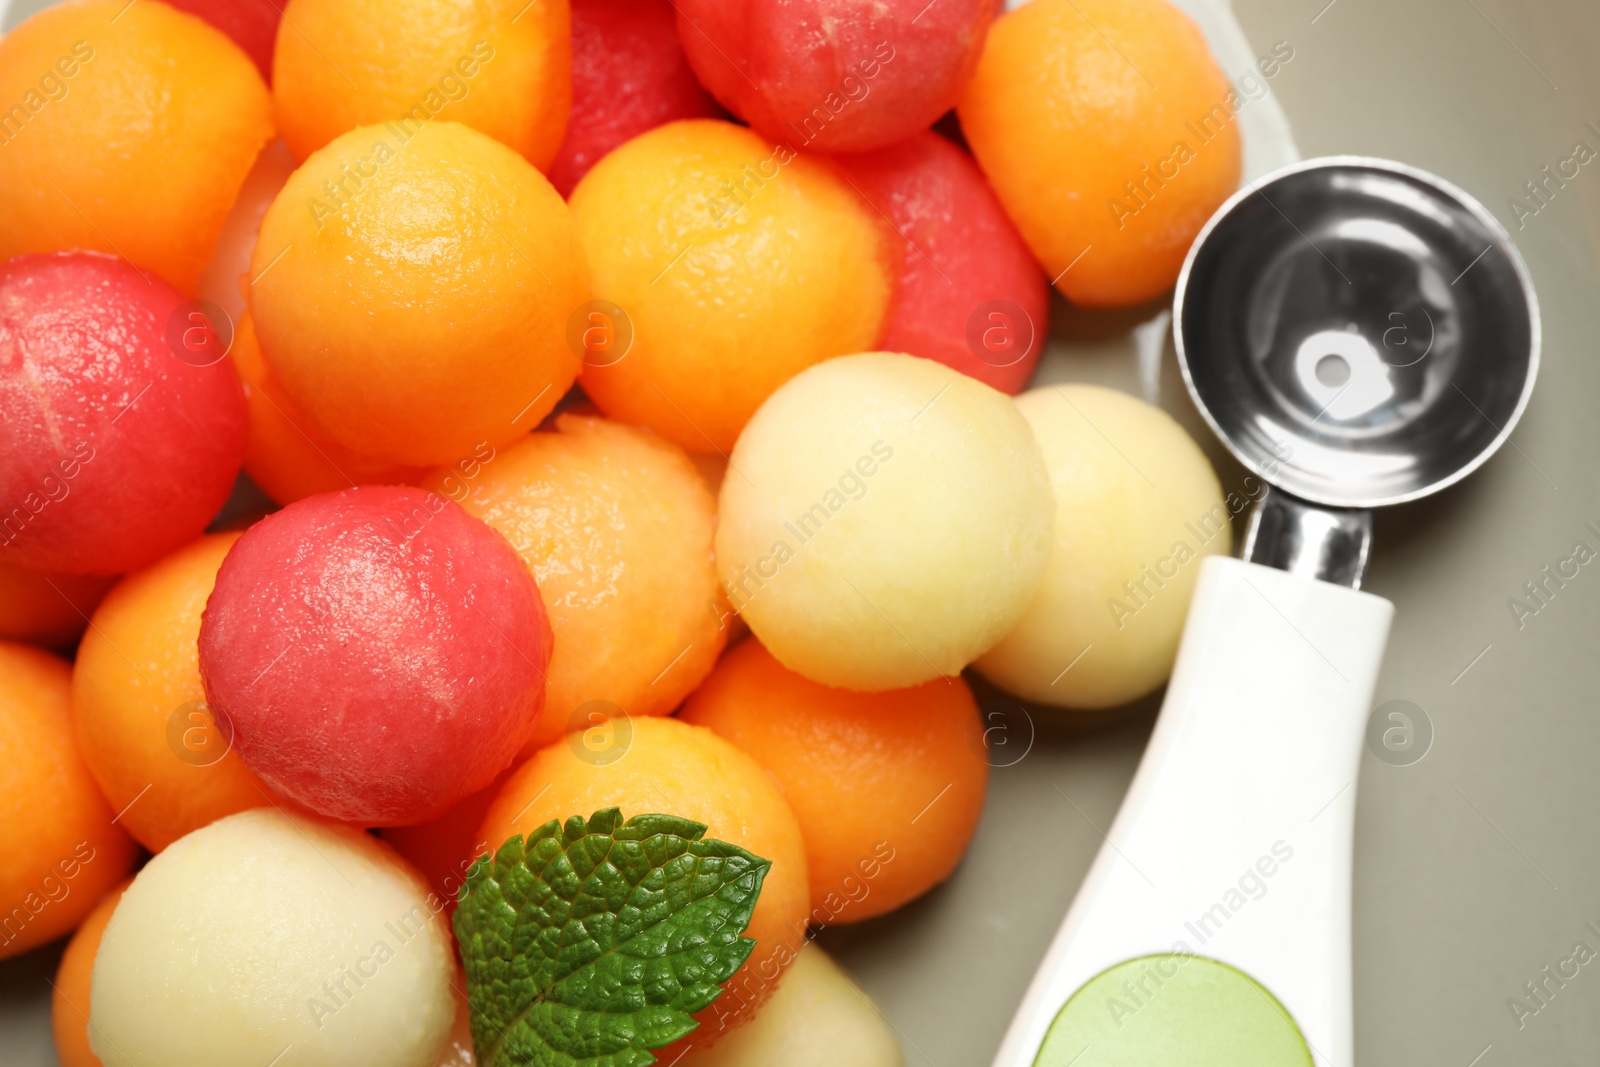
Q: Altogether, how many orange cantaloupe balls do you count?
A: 13